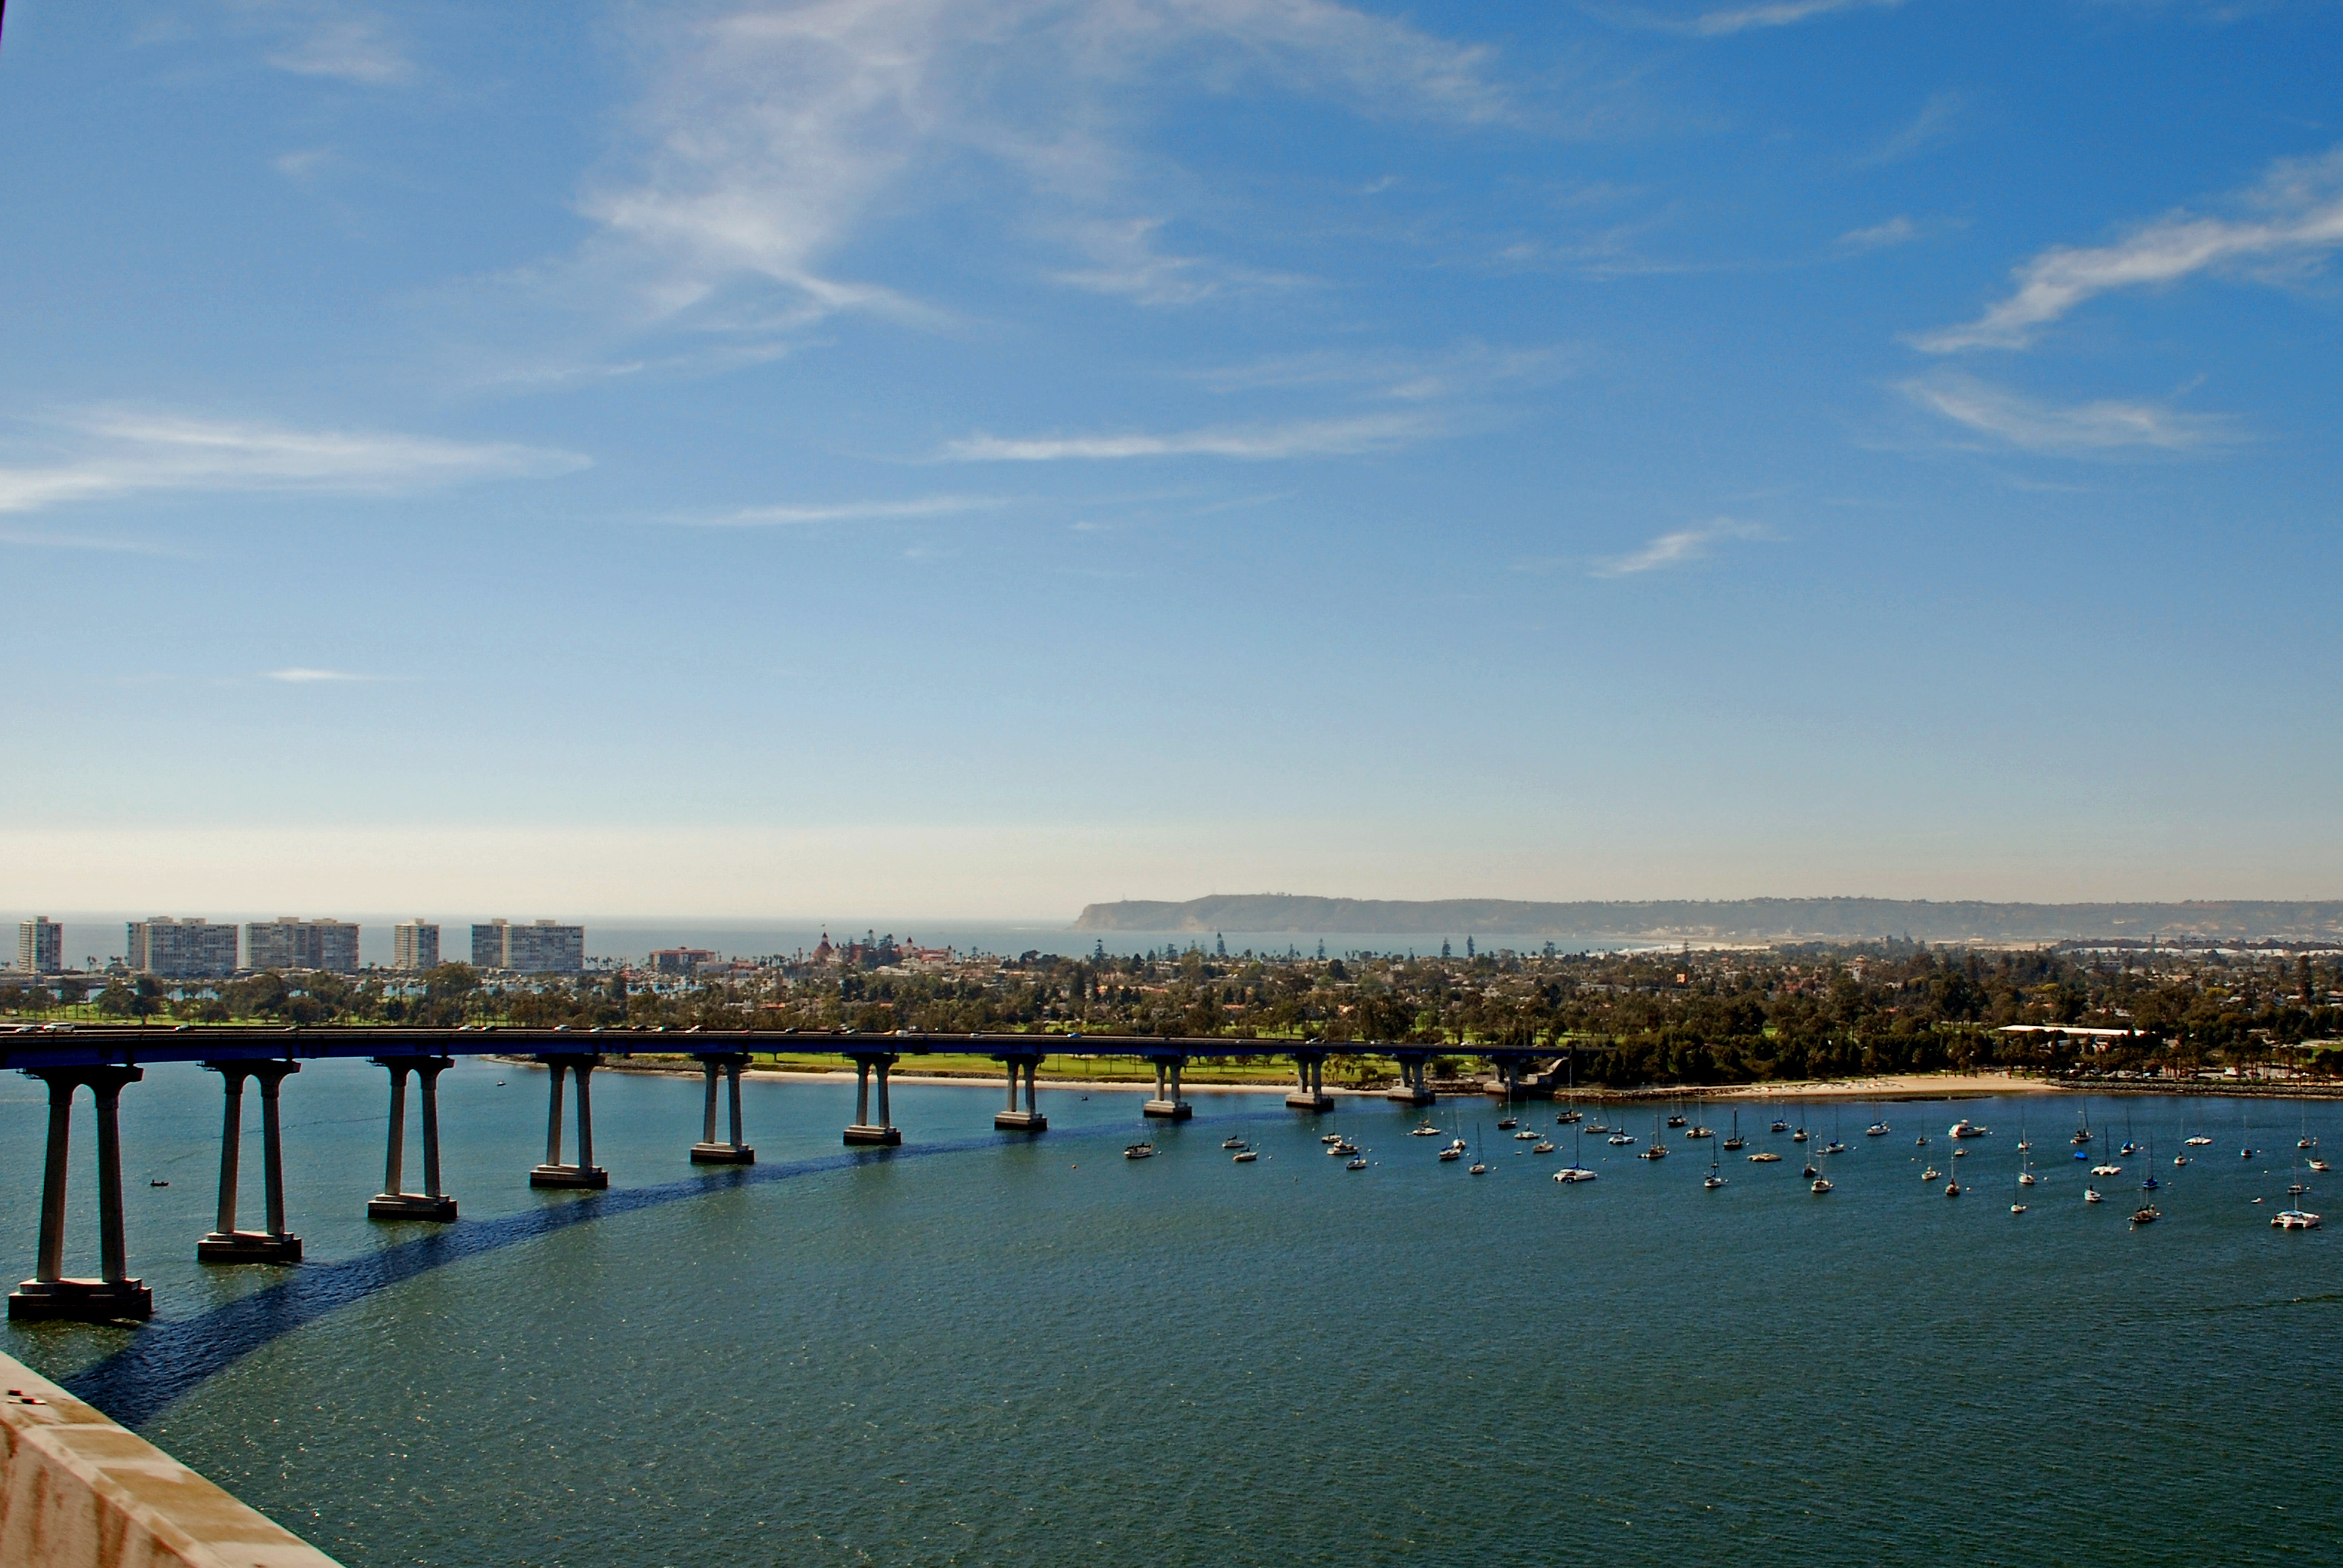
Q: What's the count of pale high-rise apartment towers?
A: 5